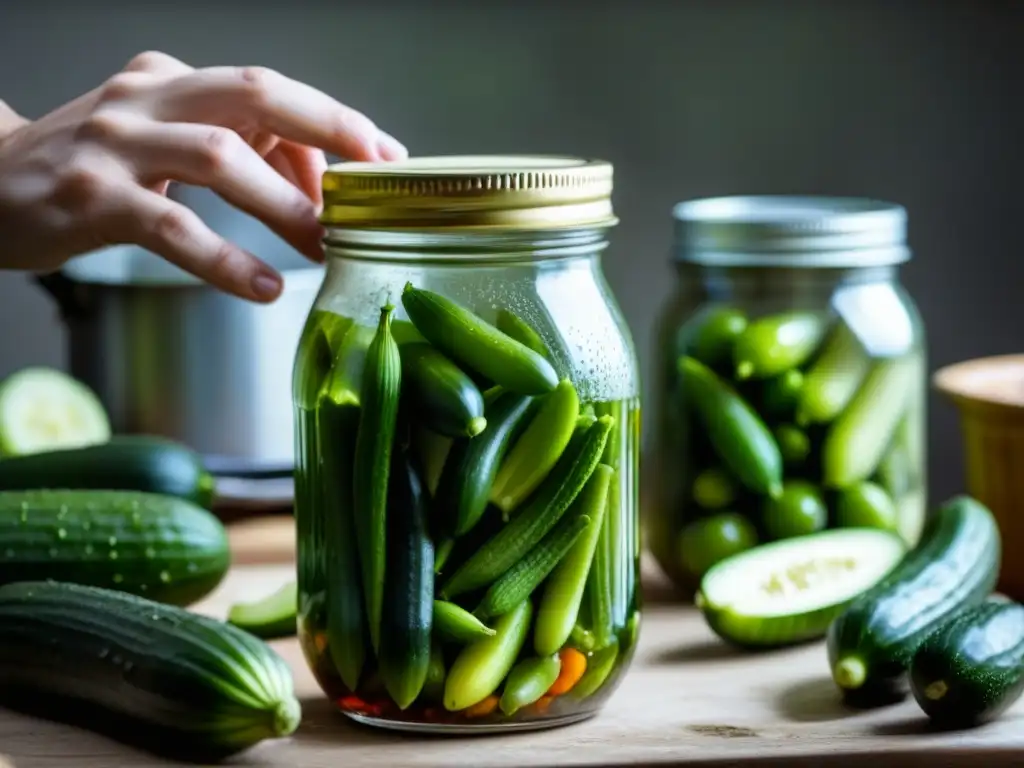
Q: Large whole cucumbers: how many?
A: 5